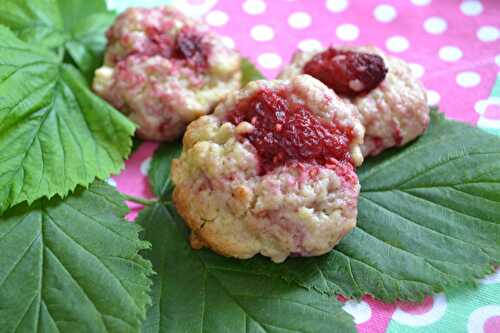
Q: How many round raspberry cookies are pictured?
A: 3